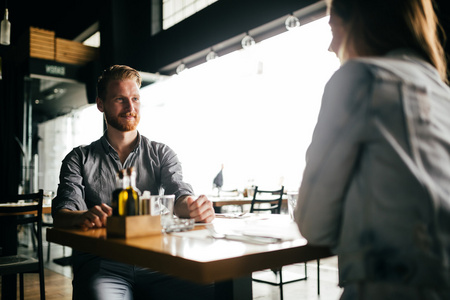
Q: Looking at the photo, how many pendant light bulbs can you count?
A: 4